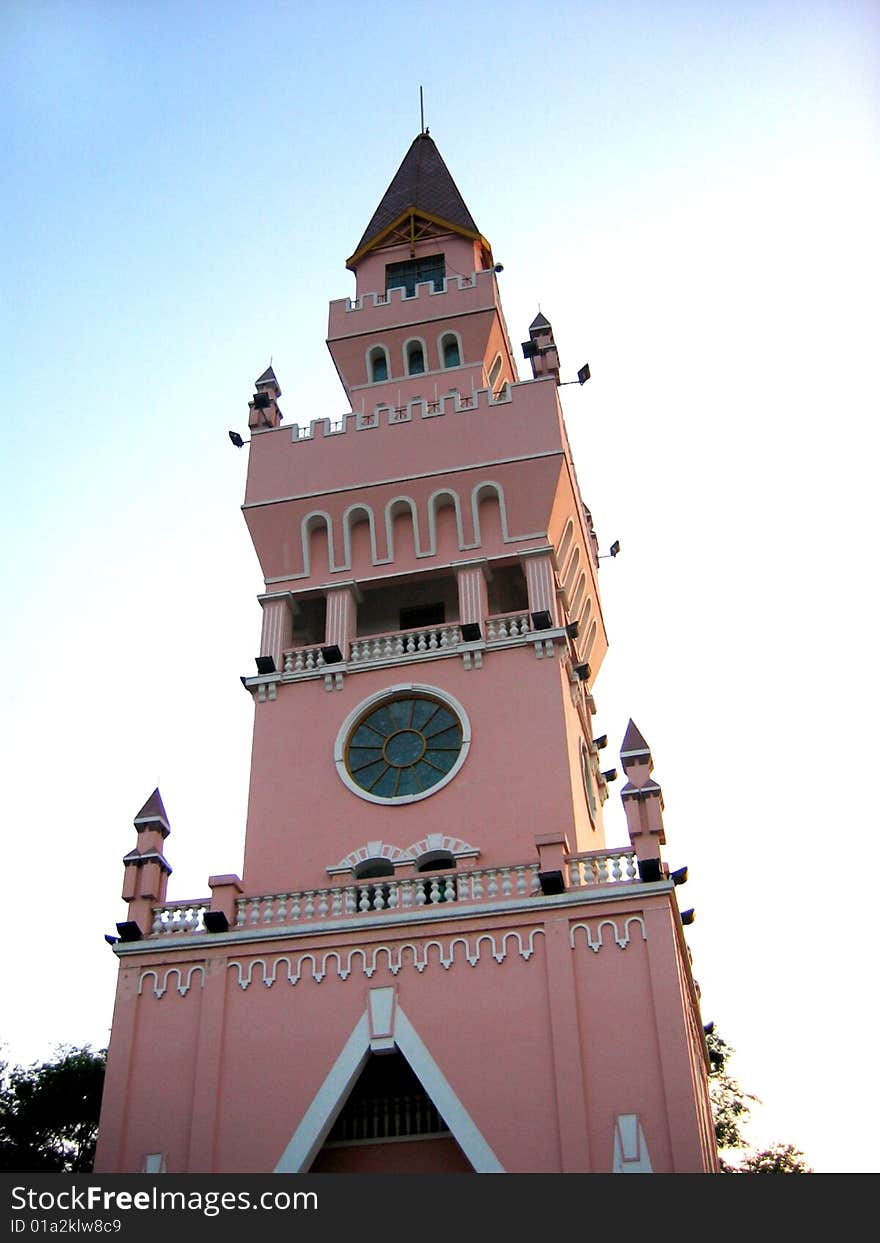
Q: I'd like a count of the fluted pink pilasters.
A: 4